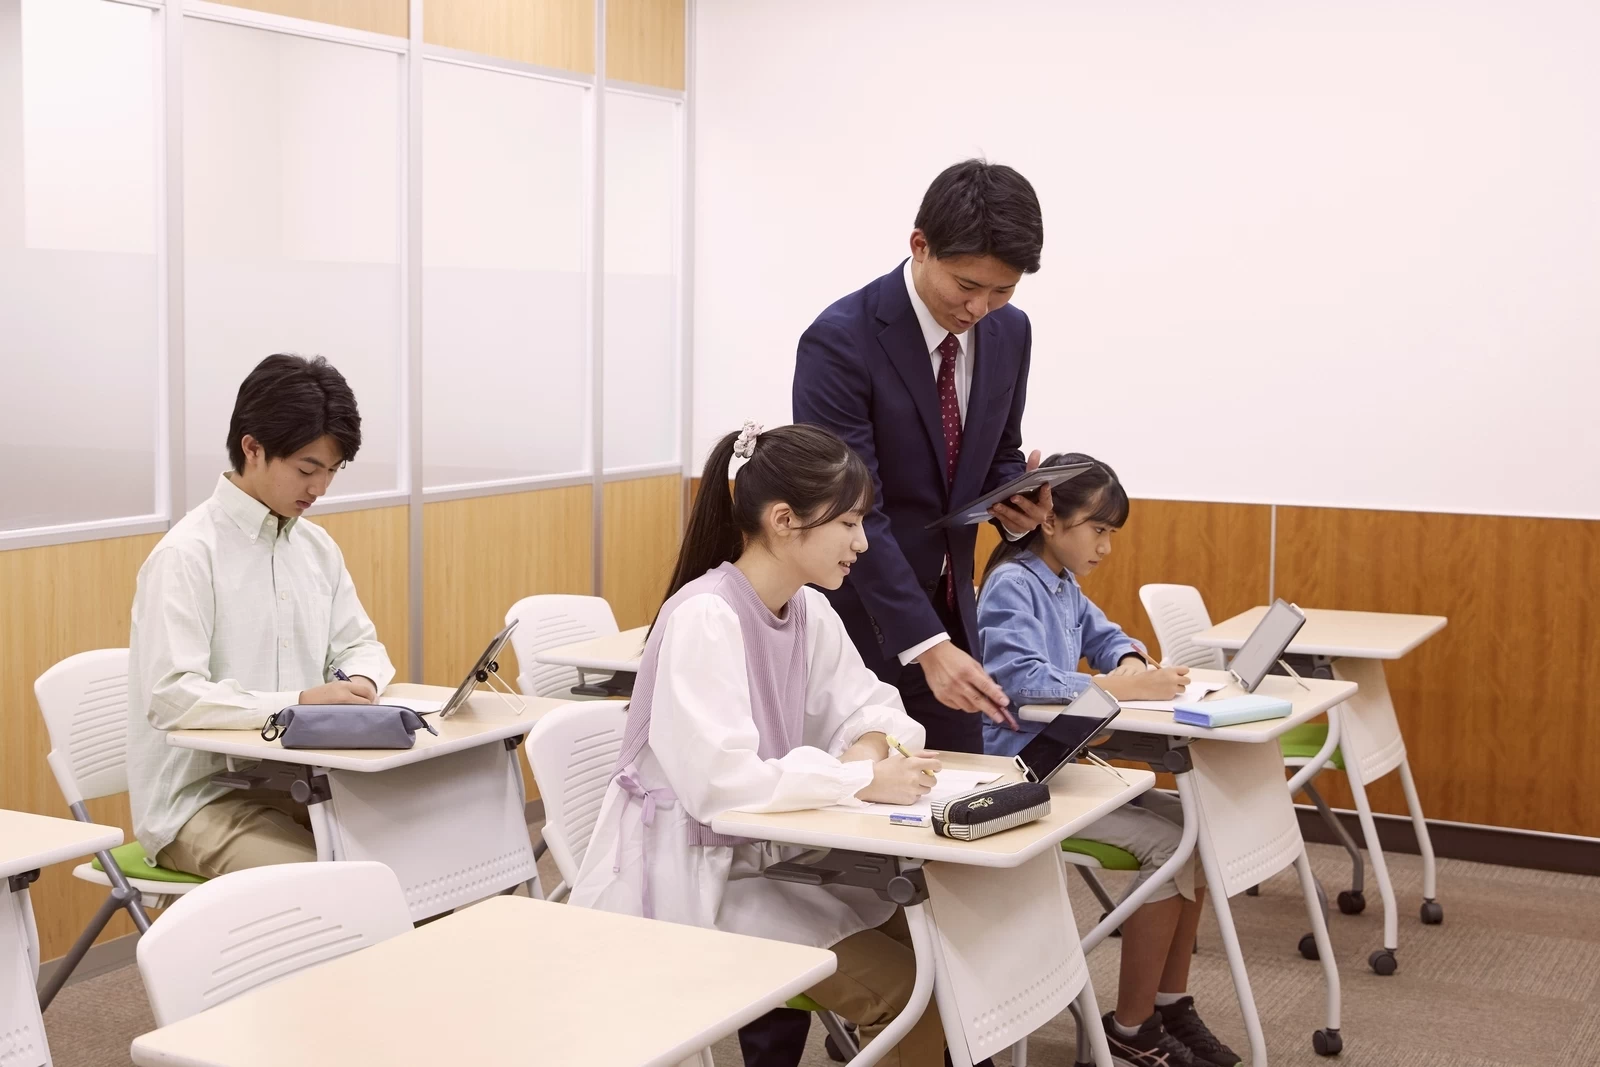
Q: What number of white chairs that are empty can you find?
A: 3